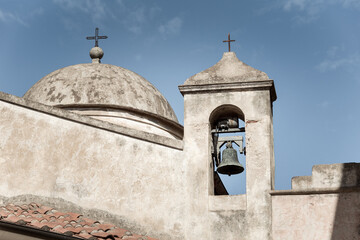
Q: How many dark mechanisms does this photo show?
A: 1